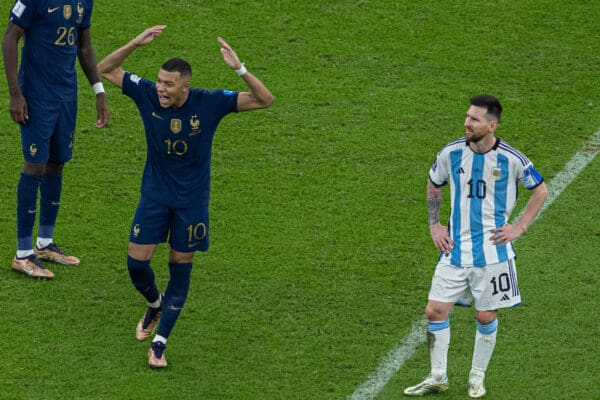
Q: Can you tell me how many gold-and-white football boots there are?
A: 2